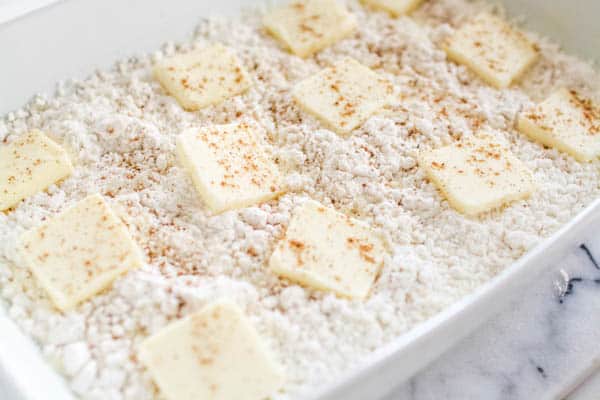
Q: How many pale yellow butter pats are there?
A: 12